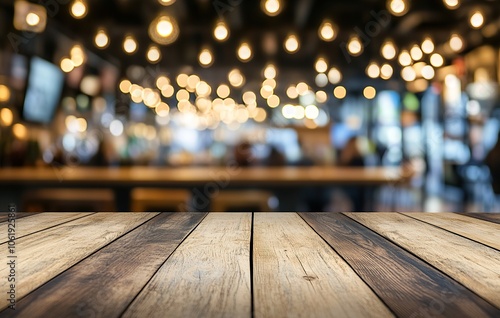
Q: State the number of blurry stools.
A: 3